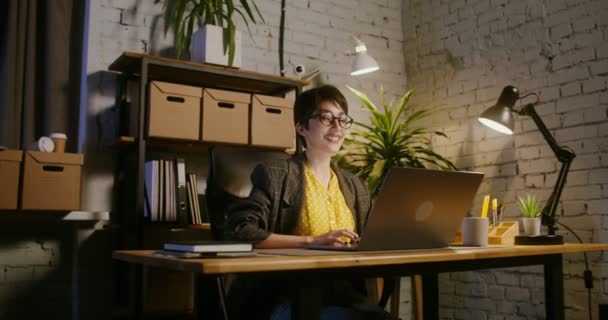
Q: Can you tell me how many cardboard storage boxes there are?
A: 5